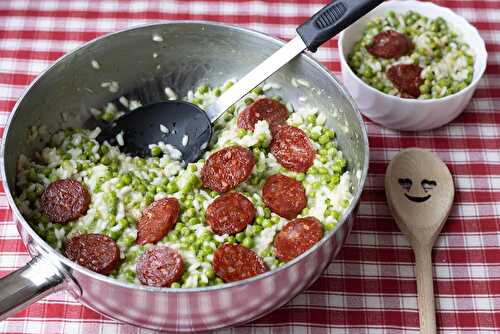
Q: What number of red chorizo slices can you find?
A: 13